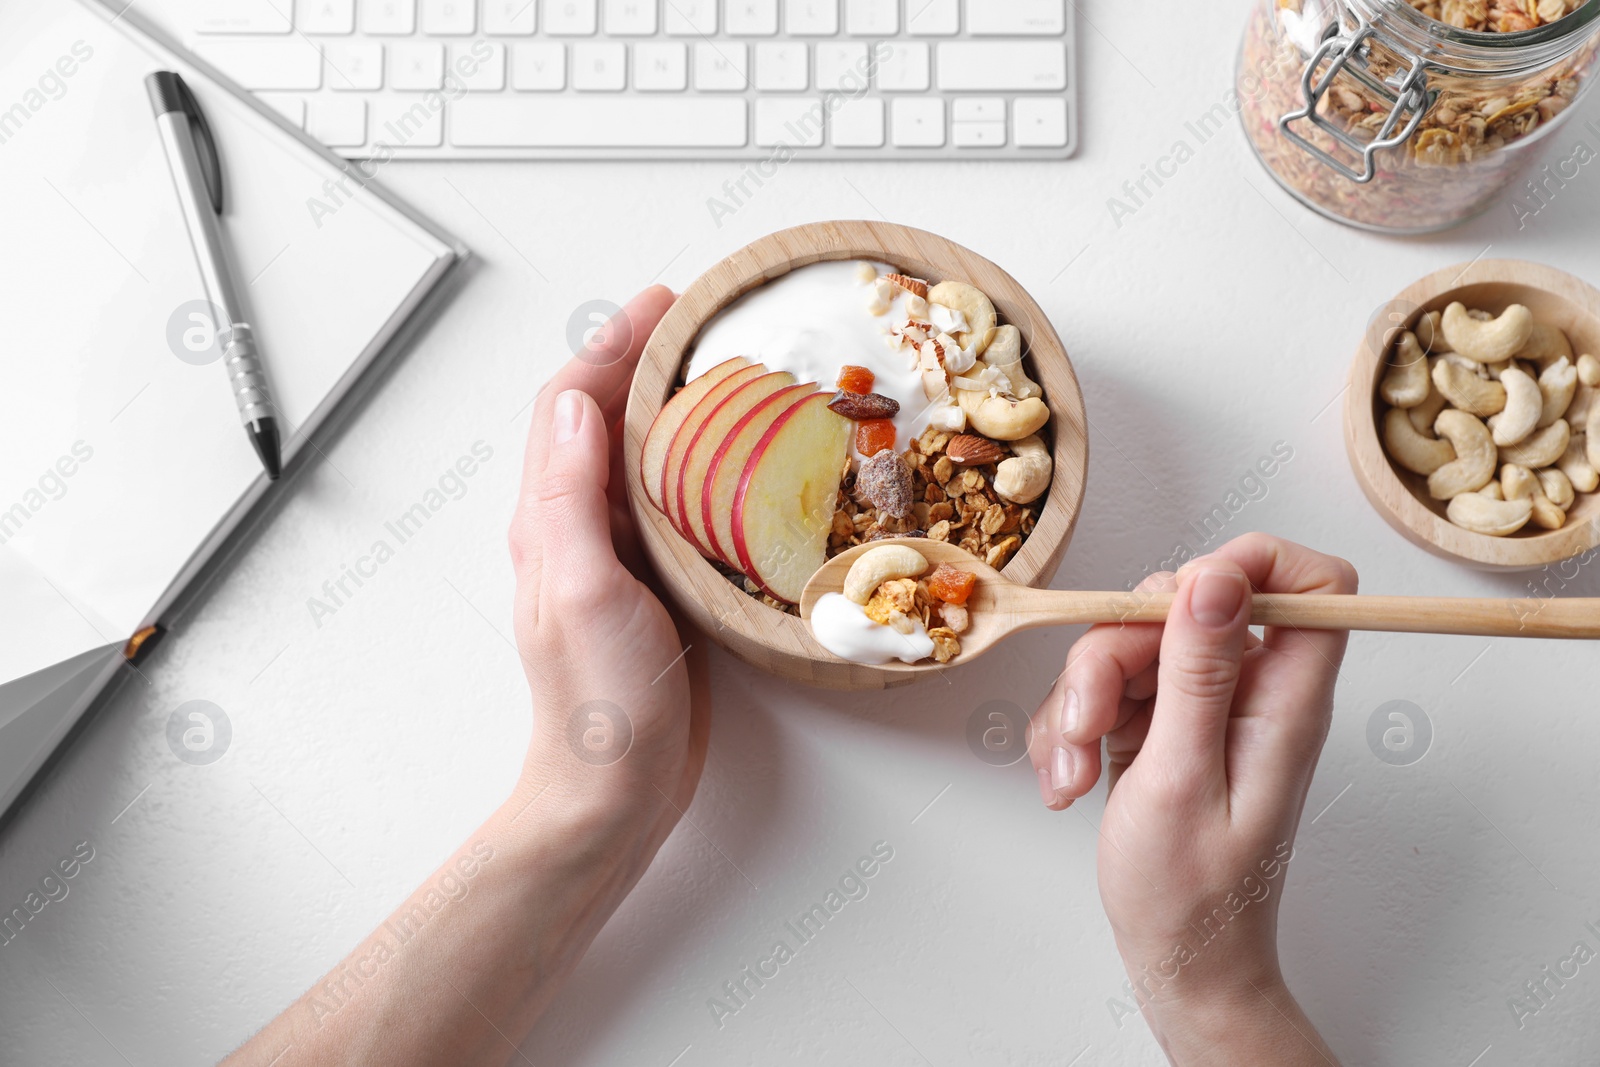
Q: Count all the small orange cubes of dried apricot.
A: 3